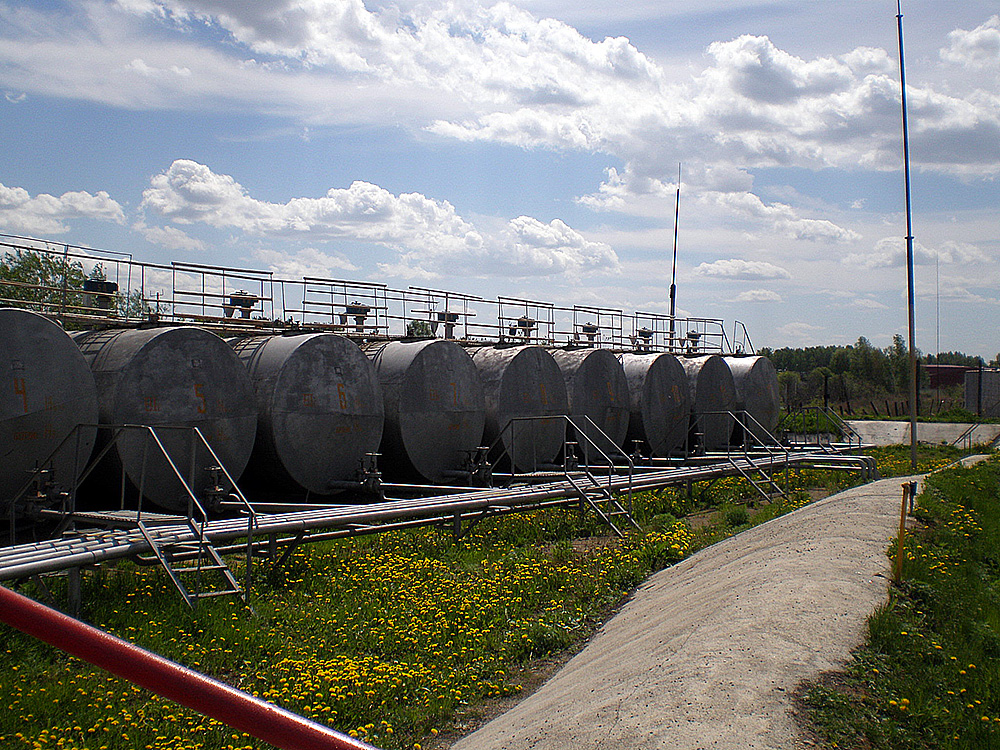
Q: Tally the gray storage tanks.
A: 9